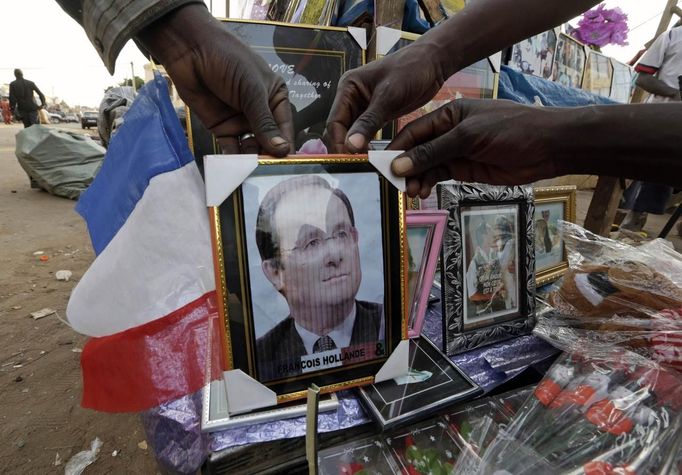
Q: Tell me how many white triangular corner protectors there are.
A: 7